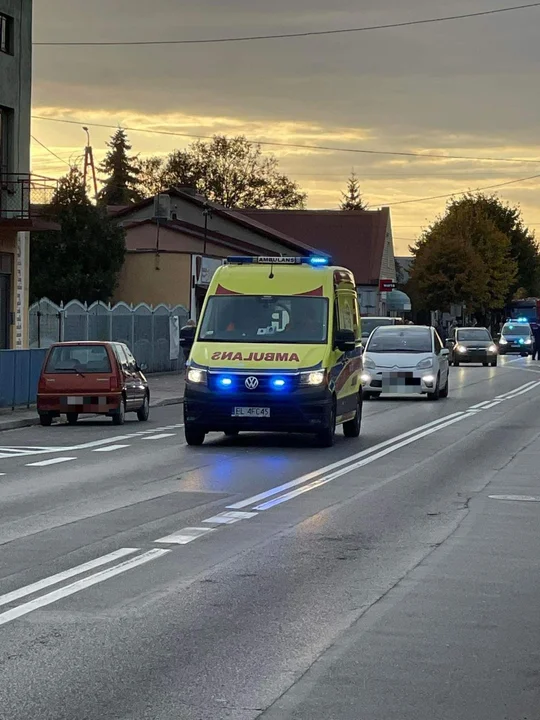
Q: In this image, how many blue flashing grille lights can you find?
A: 2